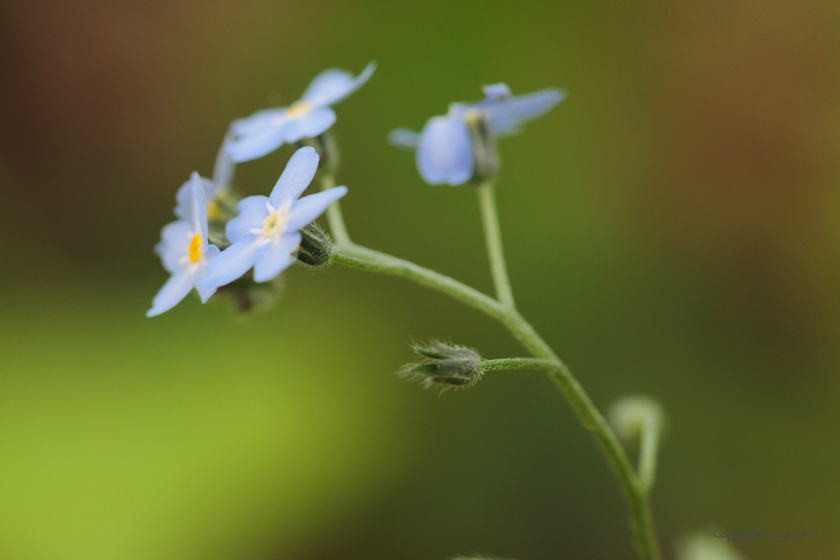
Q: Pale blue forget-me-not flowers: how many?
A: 5